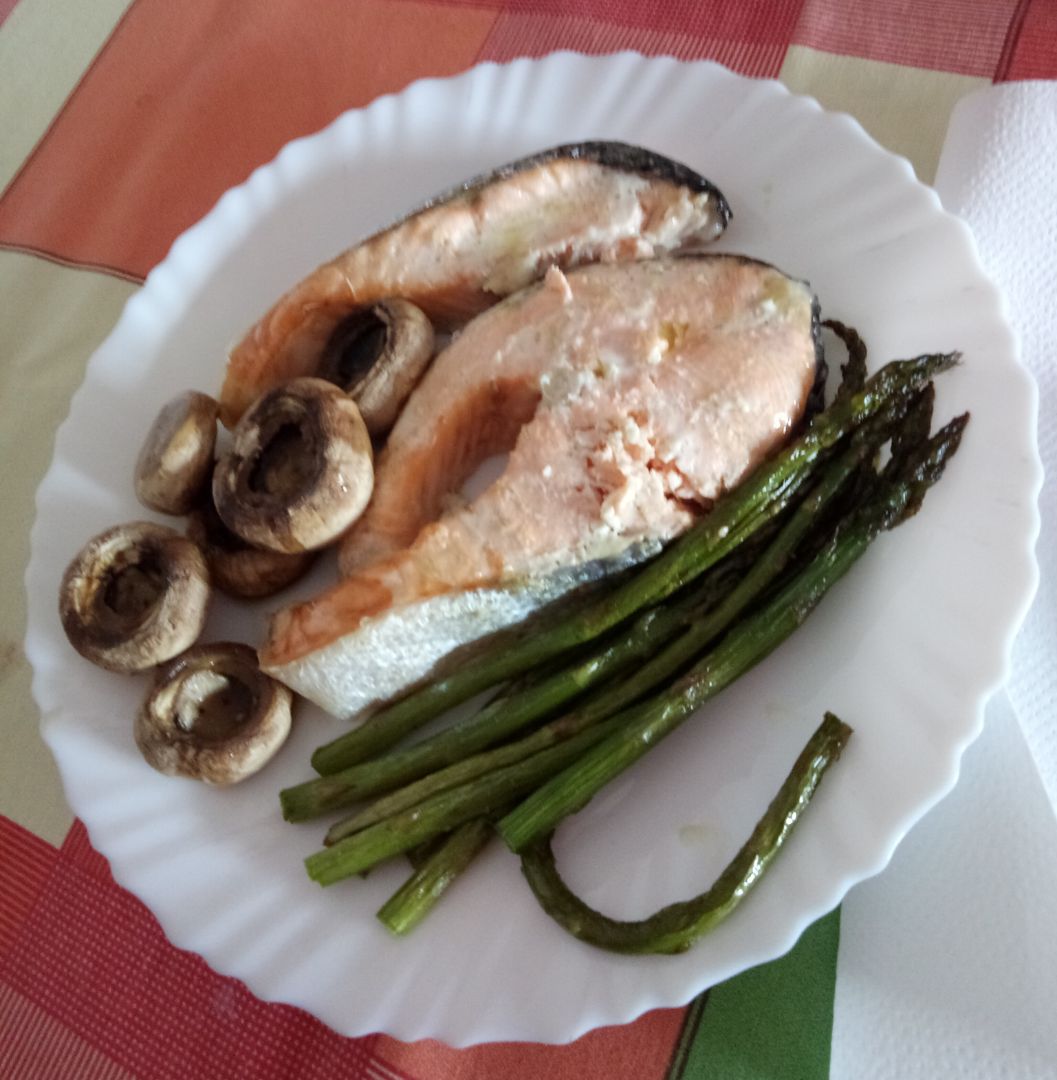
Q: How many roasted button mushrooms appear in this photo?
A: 6